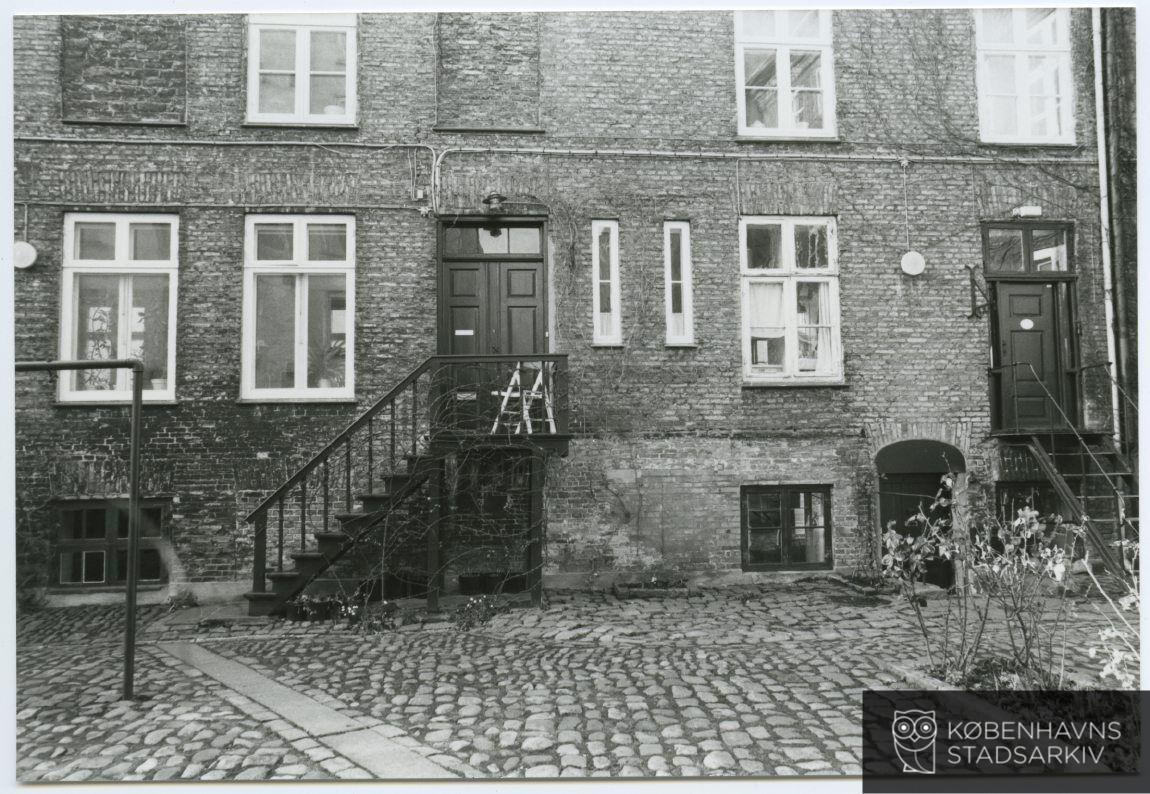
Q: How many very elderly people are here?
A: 0